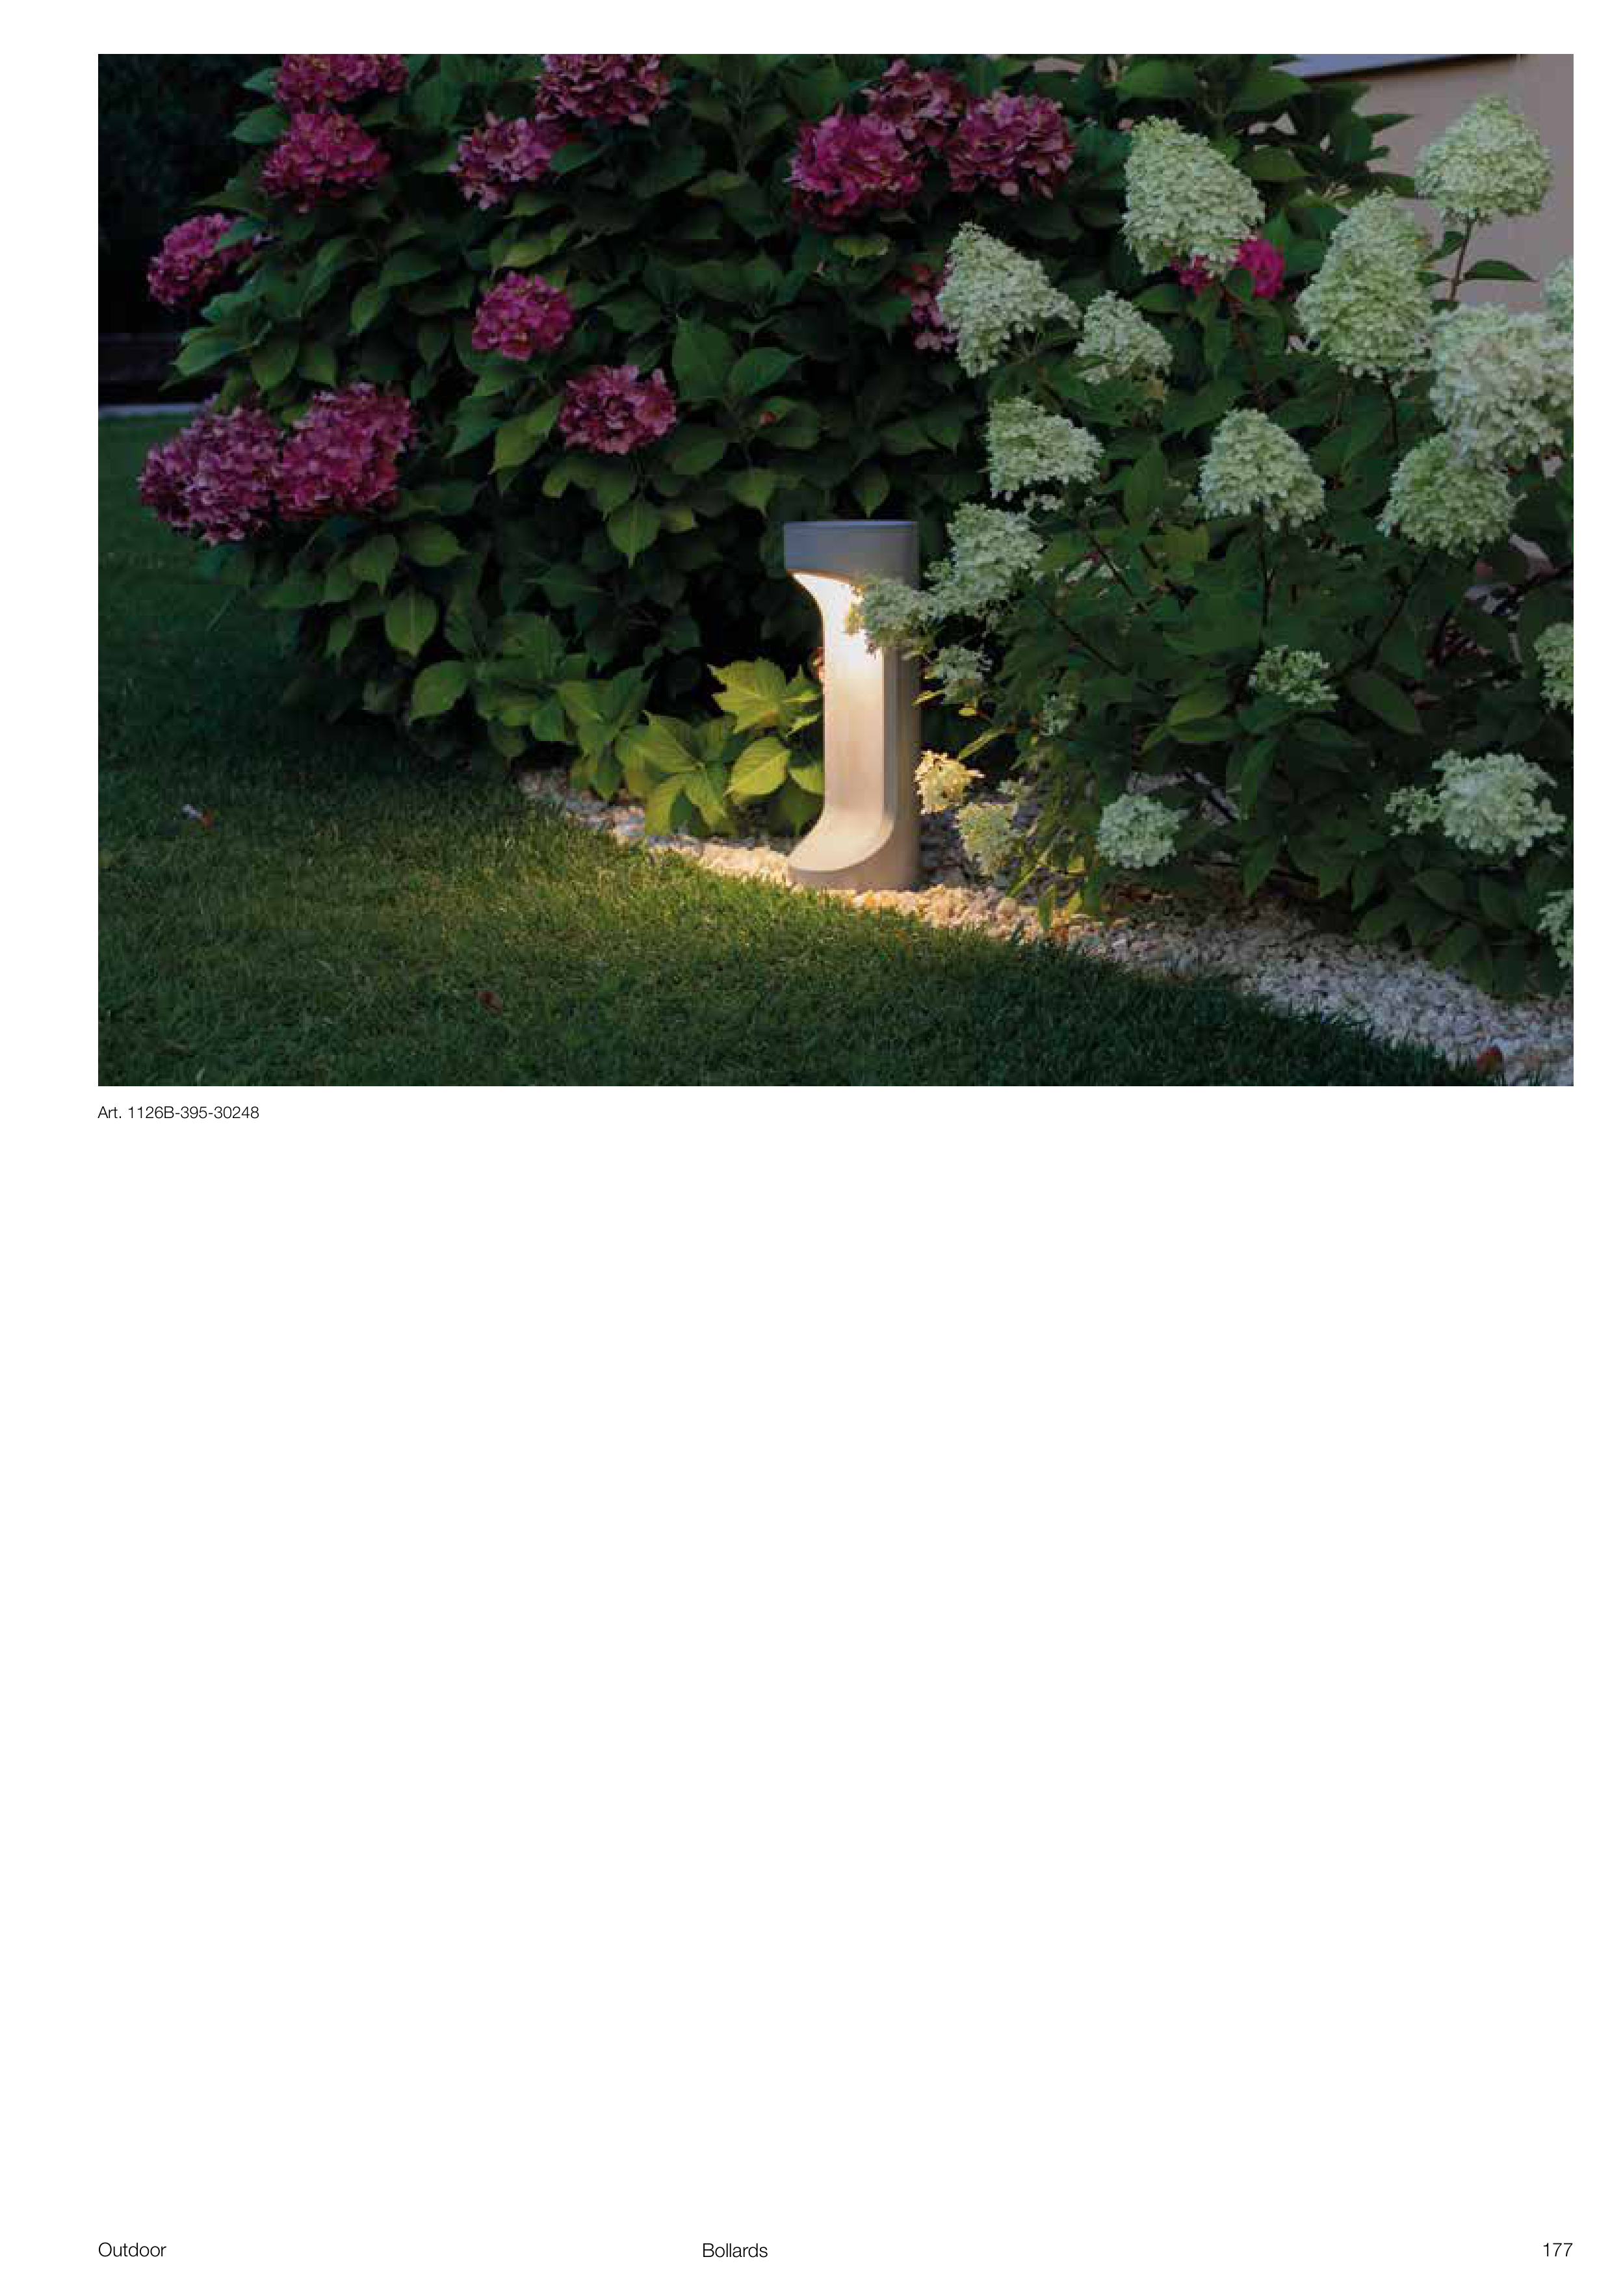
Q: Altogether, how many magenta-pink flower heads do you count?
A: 14